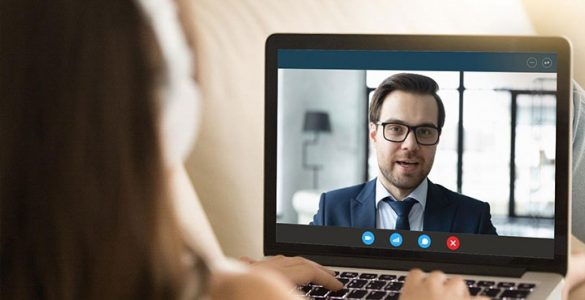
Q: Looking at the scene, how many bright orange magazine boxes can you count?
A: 0